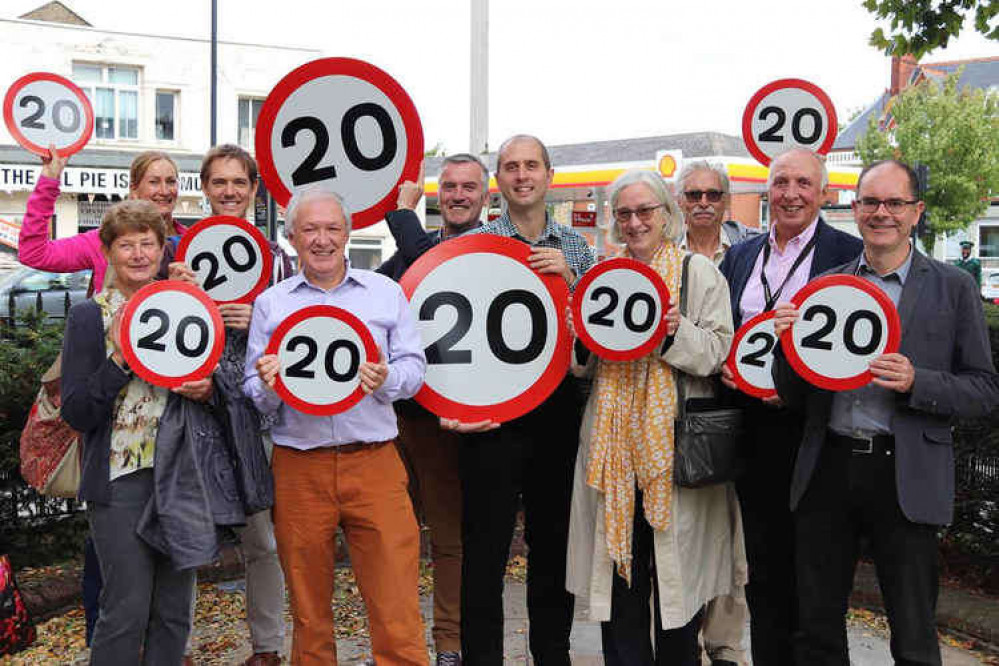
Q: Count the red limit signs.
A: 10